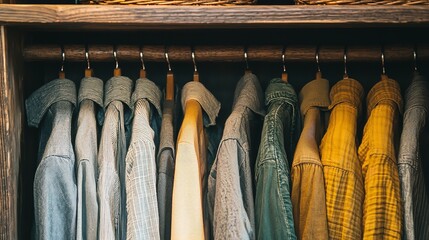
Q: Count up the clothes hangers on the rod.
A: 12